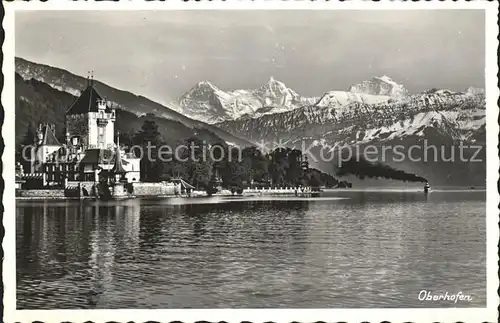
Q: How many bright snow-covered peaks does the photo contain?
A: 3